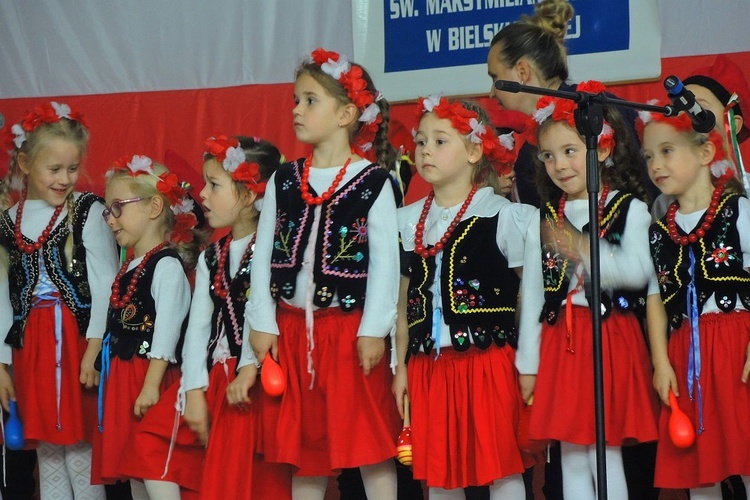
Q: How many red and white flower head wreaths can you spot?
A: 7